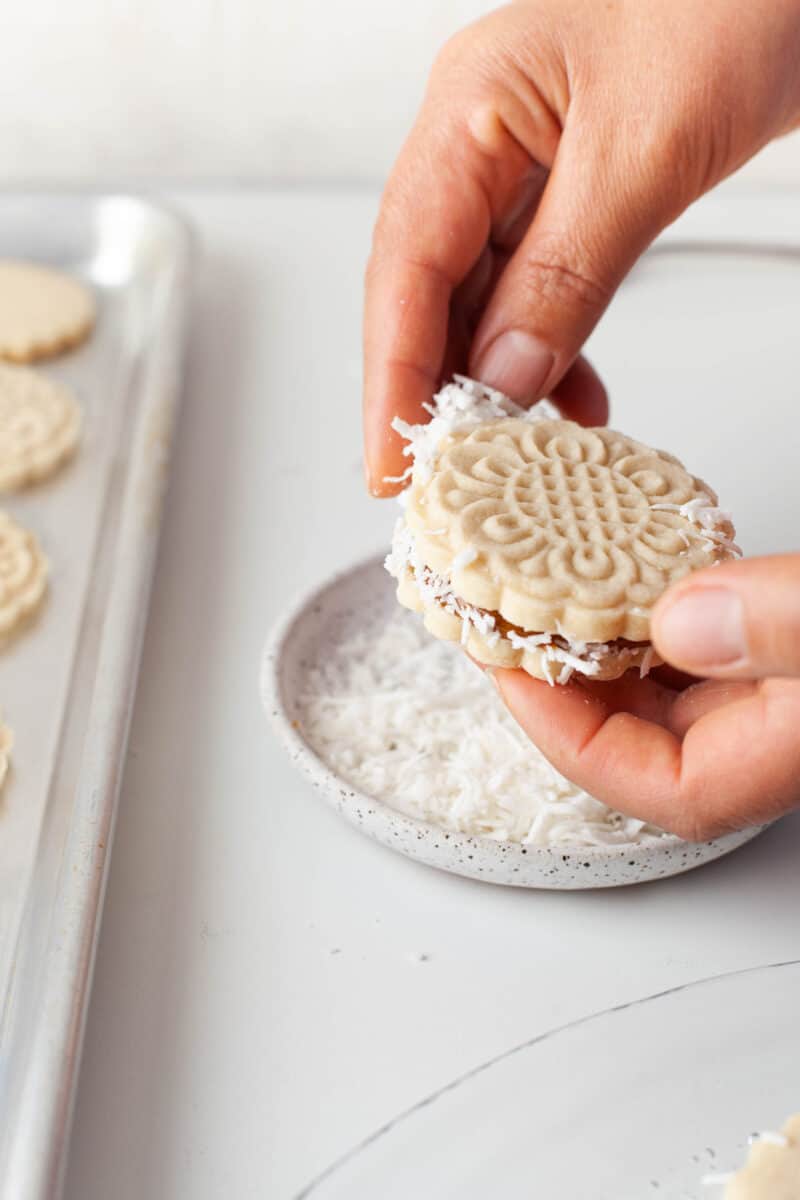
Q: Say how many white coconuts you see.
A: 0